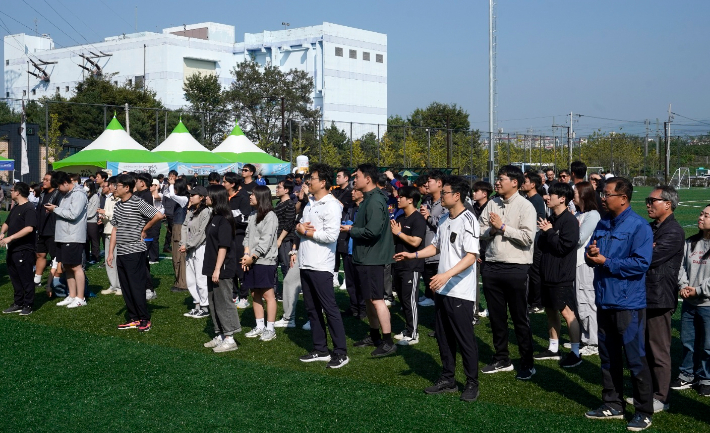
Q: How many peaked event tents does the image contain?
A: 3